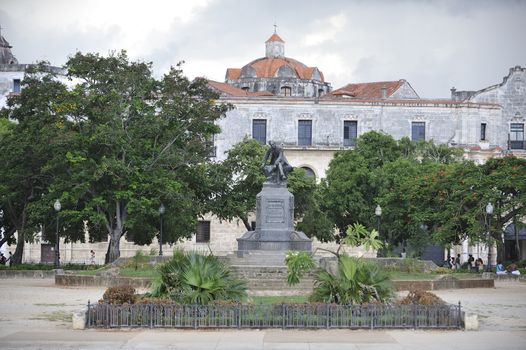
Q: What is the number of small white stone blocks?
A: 2